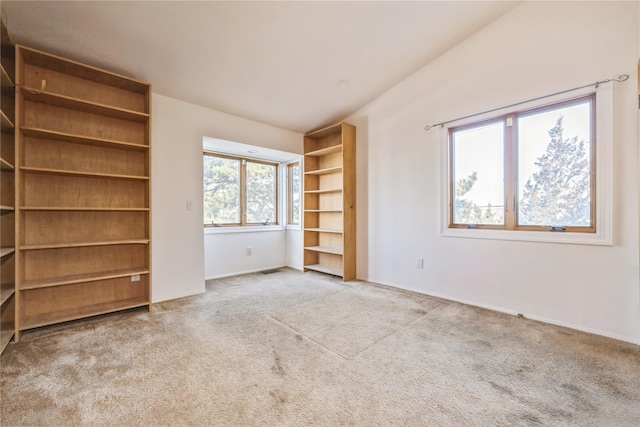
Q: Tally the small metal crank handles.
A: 4